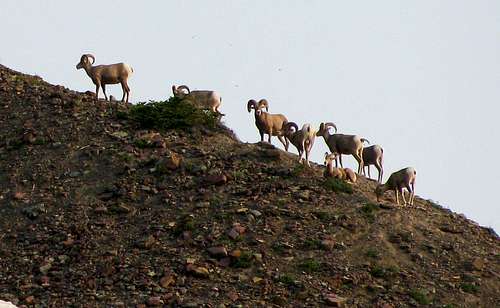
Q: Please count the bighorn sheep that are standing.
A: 7